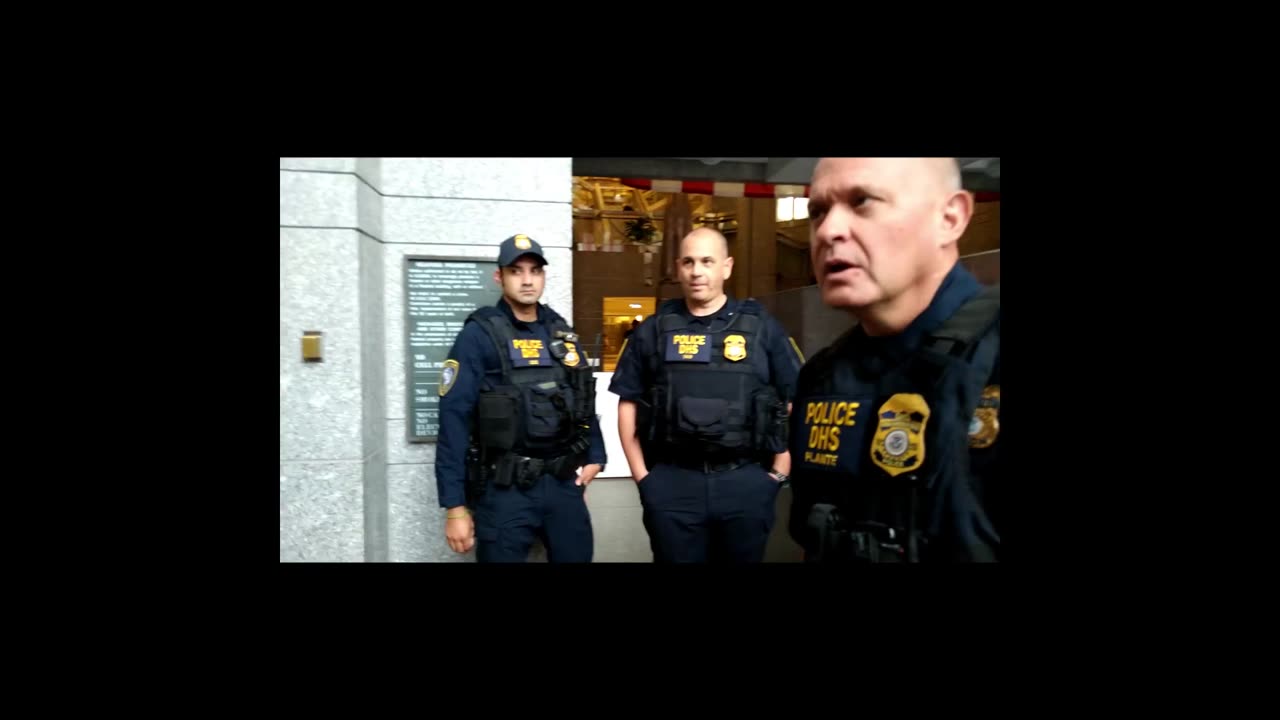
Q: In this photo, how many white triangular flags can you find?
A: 0